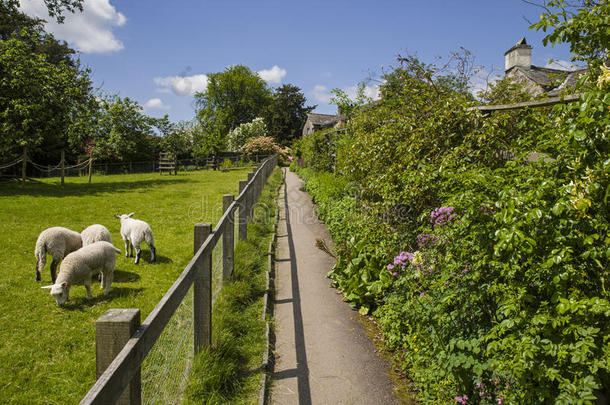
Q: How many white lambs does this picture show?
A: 4